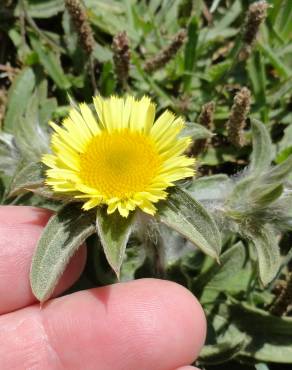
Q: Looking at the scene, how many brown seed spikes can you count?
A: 6